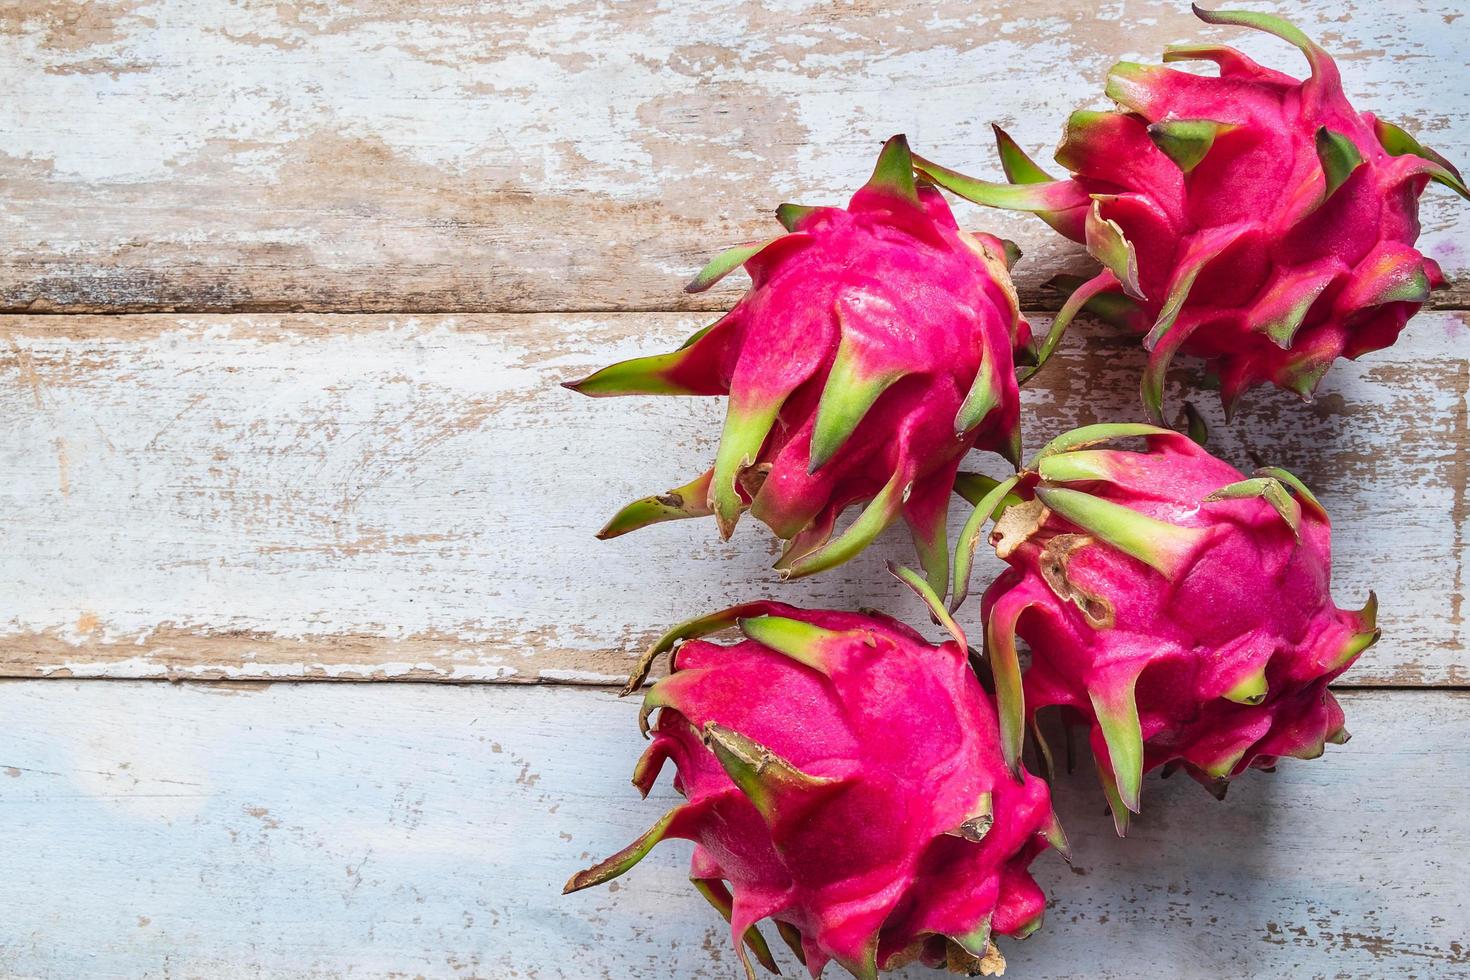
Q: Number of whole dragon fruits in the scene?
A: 4